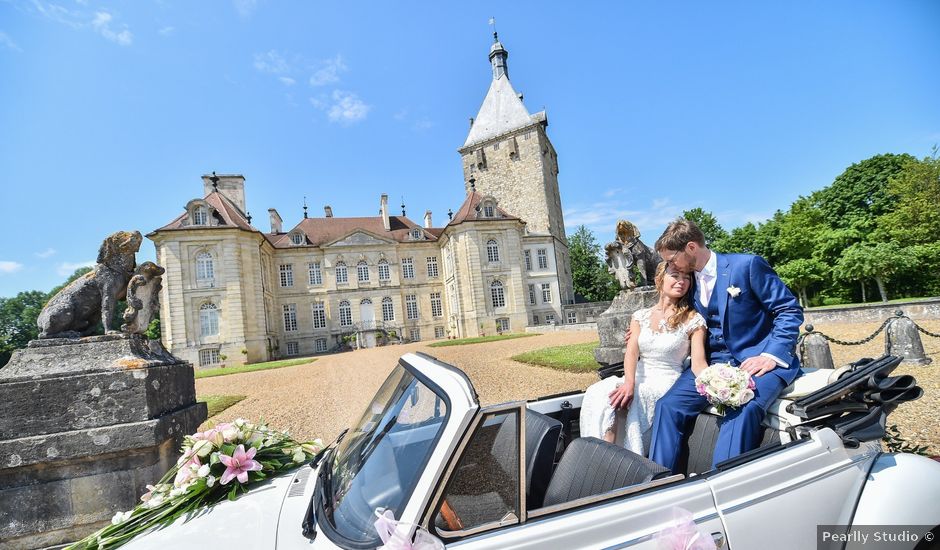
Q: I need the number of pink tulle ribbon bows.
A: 2